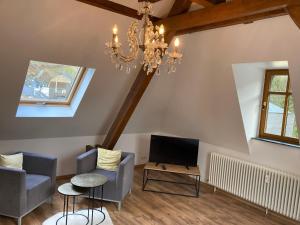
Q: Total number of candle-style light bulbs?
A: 4